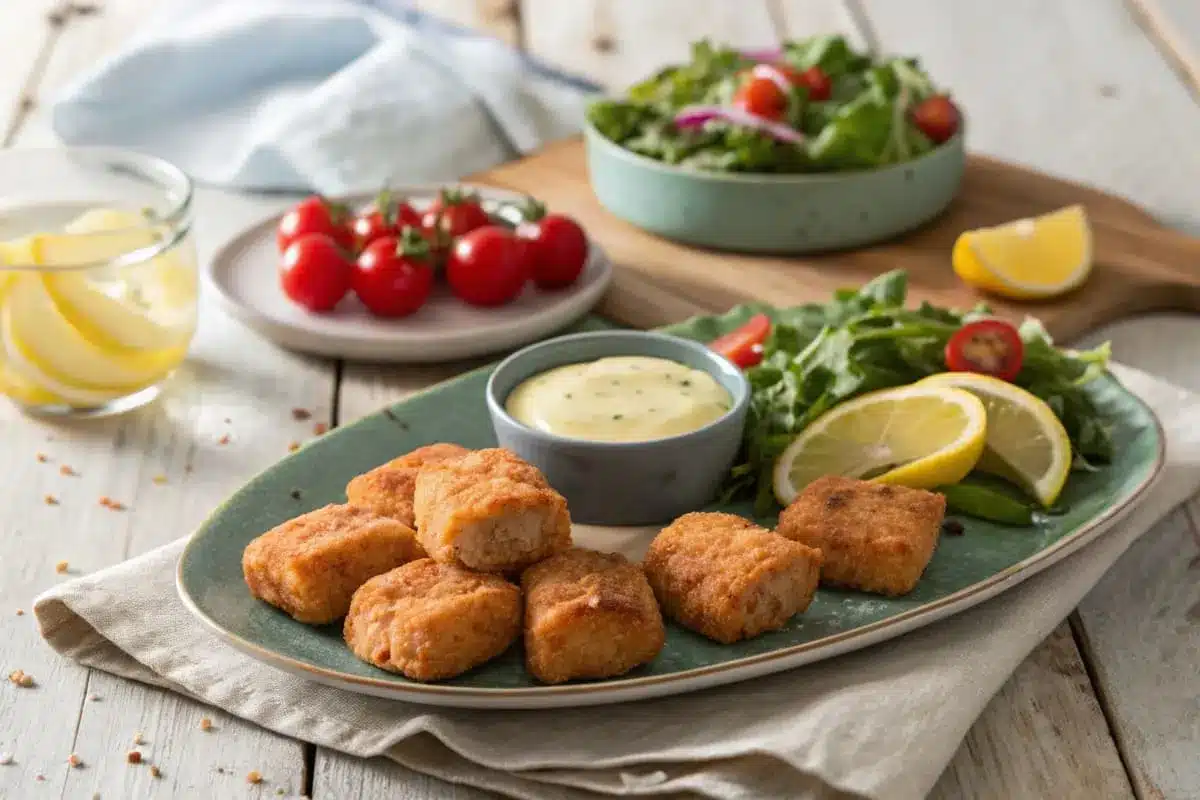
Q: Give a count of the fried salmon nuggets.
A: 7